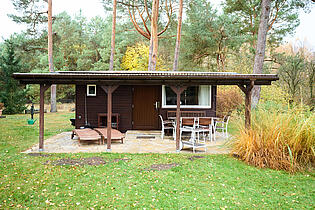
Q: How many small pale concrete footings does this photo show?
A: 3